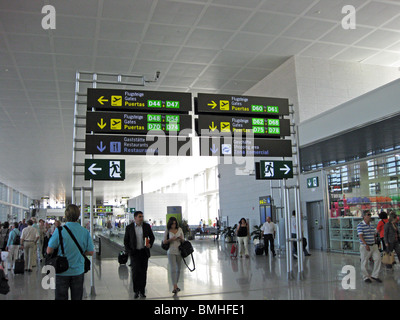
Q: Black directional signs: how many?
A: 6